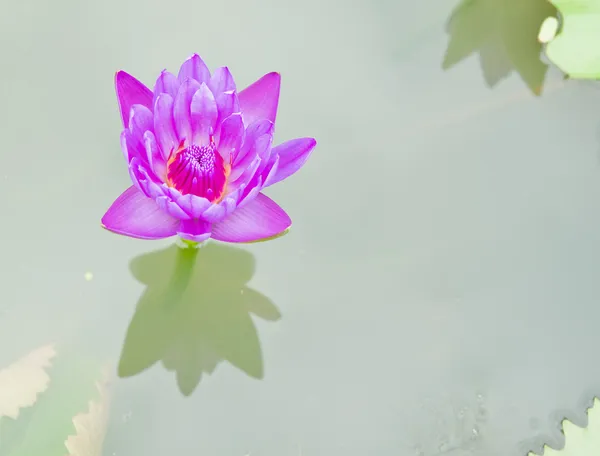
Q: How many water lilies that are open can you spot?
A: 1